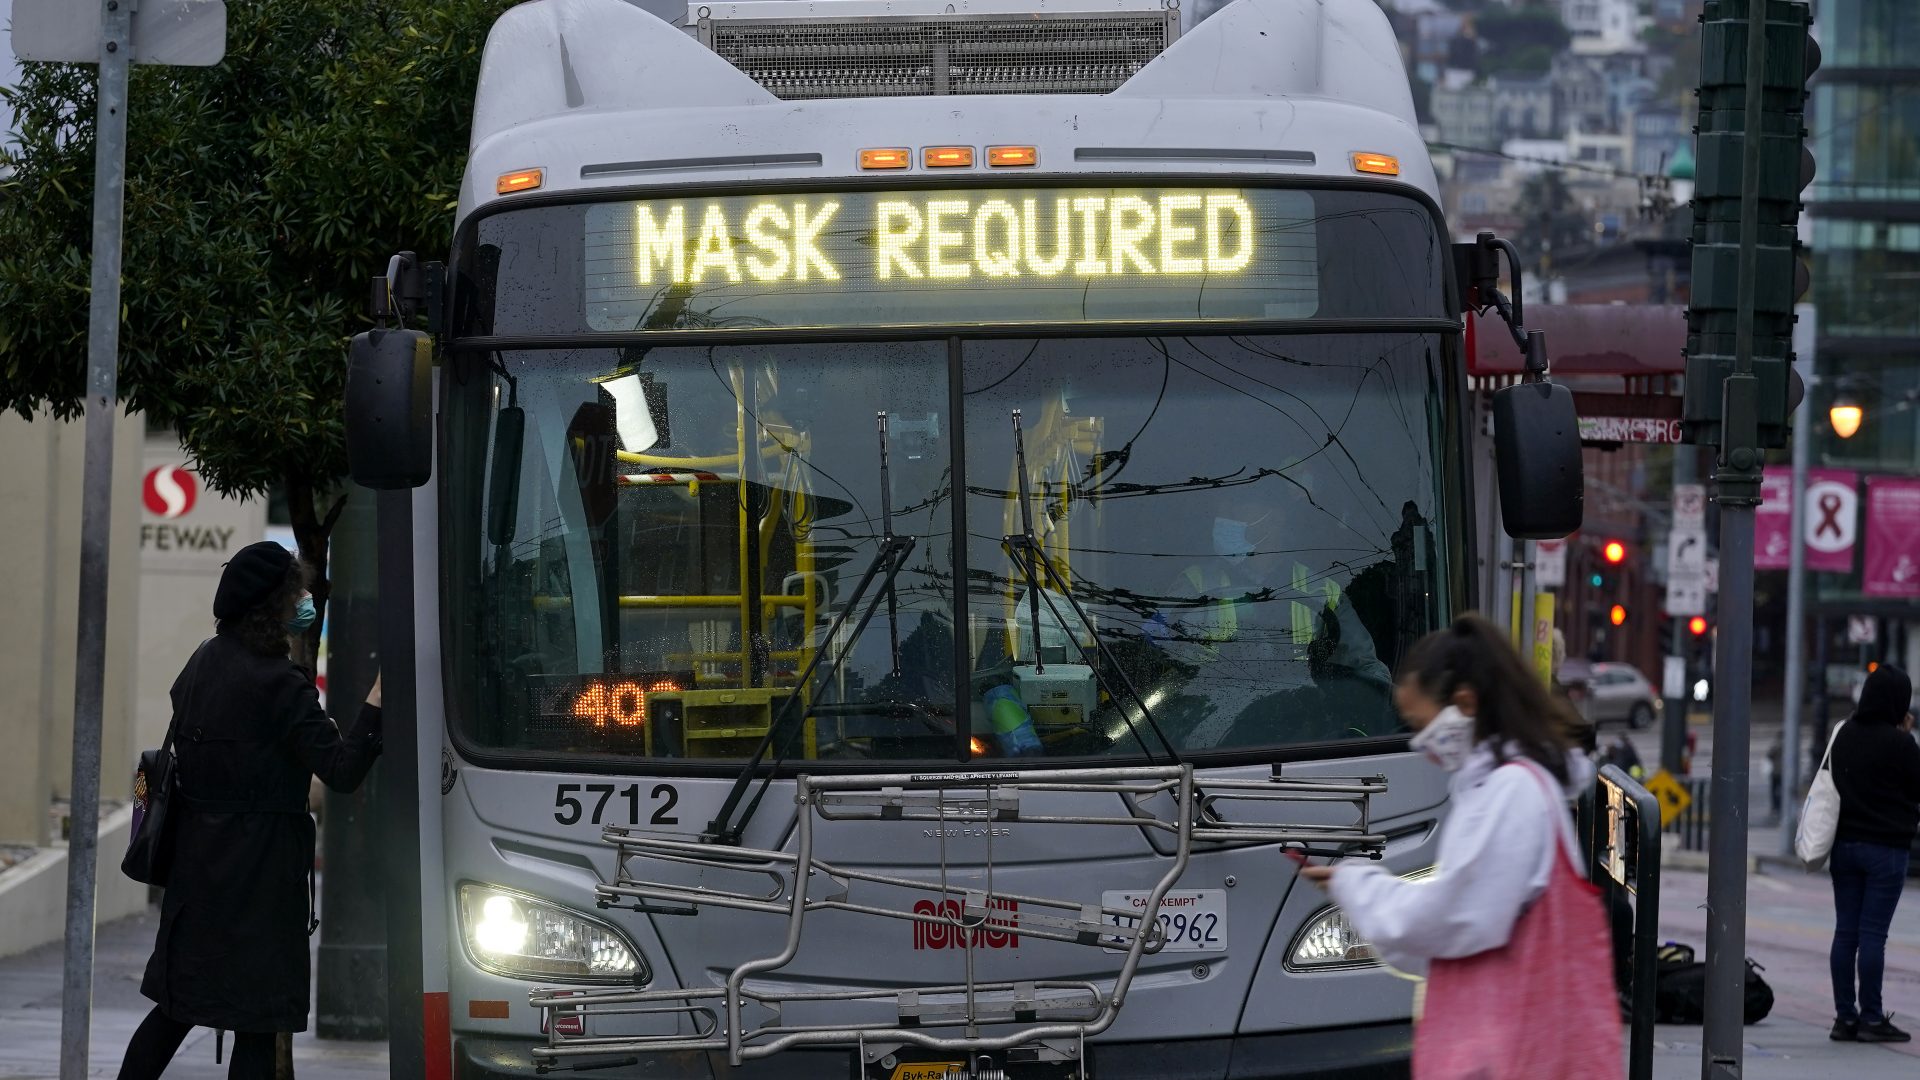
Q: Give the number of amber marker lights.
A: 5